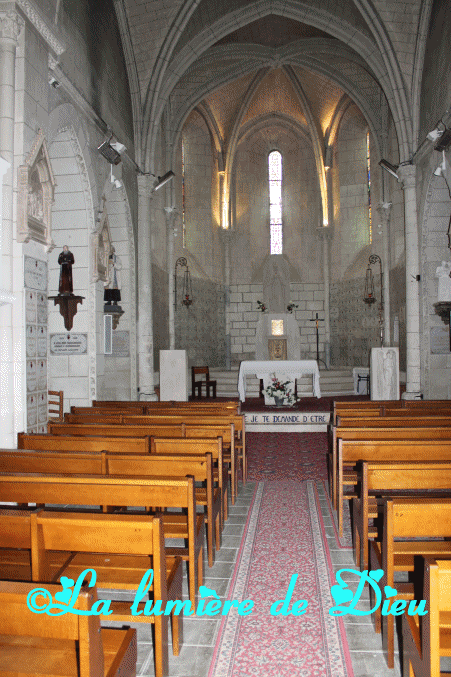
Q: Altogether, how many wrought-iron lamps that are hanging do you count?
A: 2